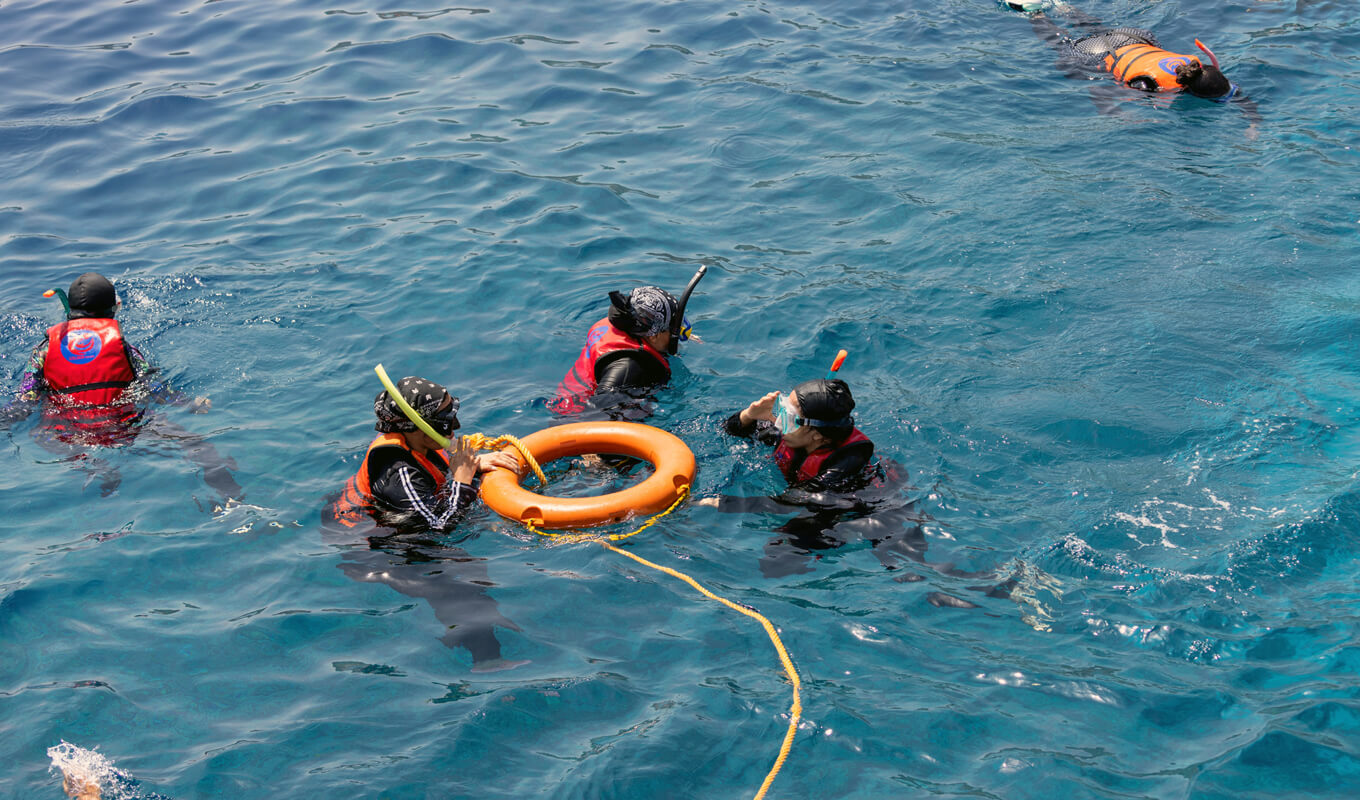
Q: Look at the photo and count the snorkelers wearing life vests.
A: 5